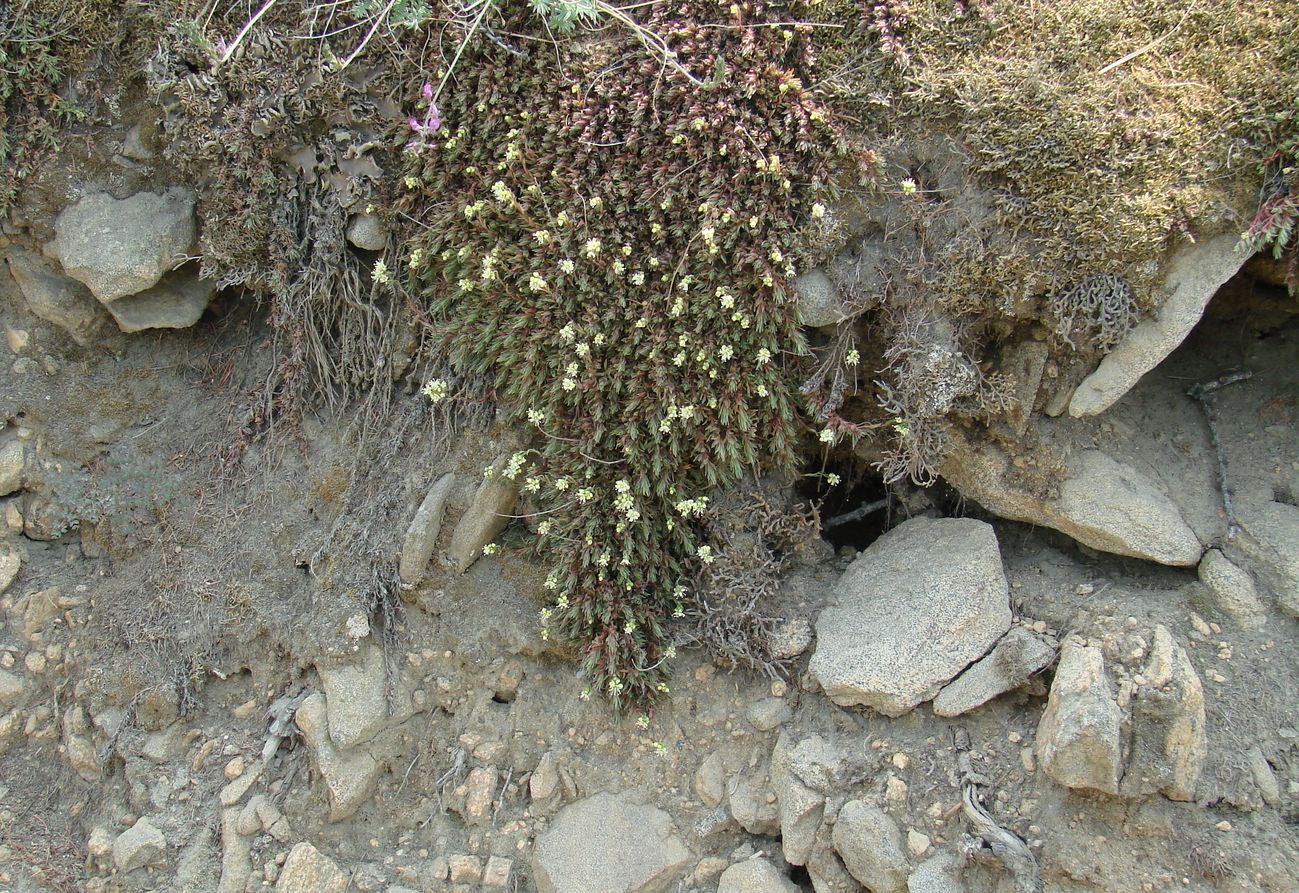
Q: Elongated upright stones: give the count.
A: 2